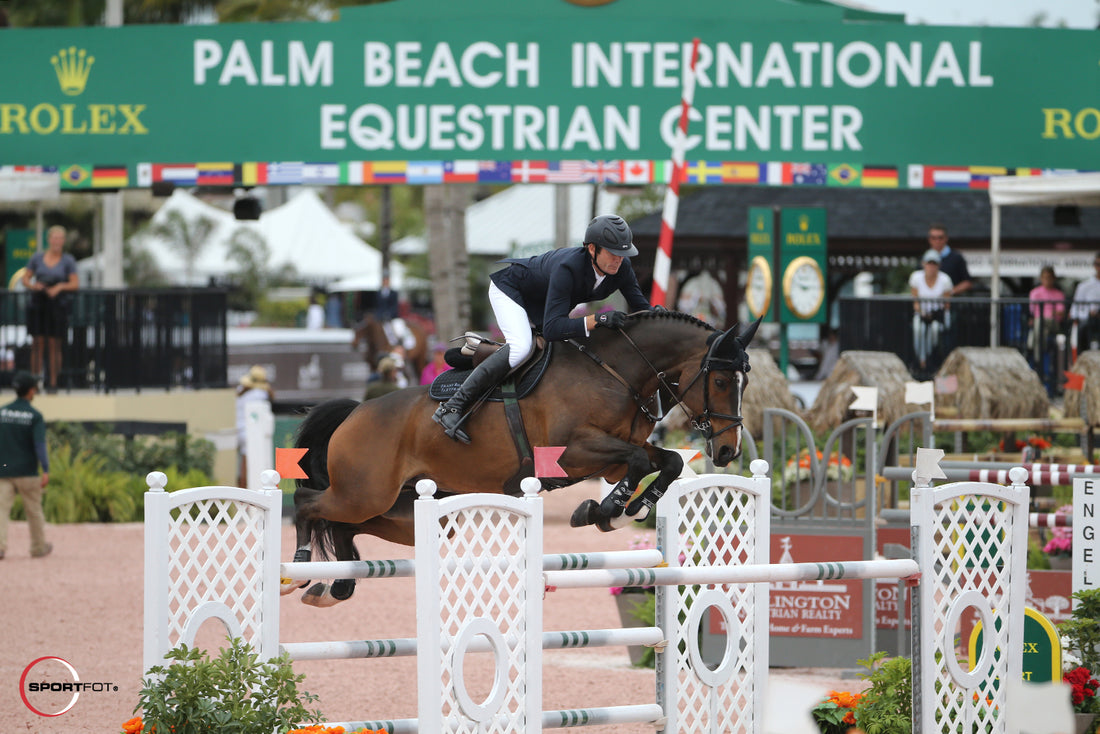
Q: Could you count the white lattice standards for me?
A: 4